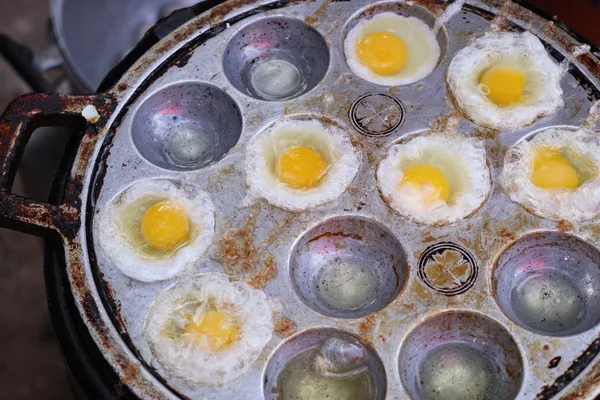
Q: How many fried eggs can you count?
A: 7